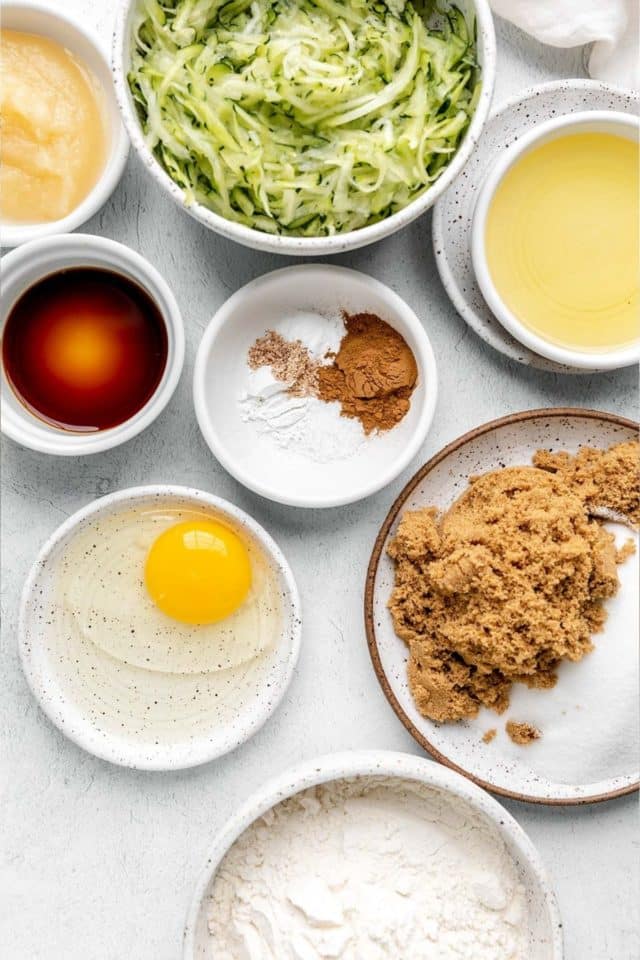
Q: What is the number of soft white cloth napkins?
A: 1